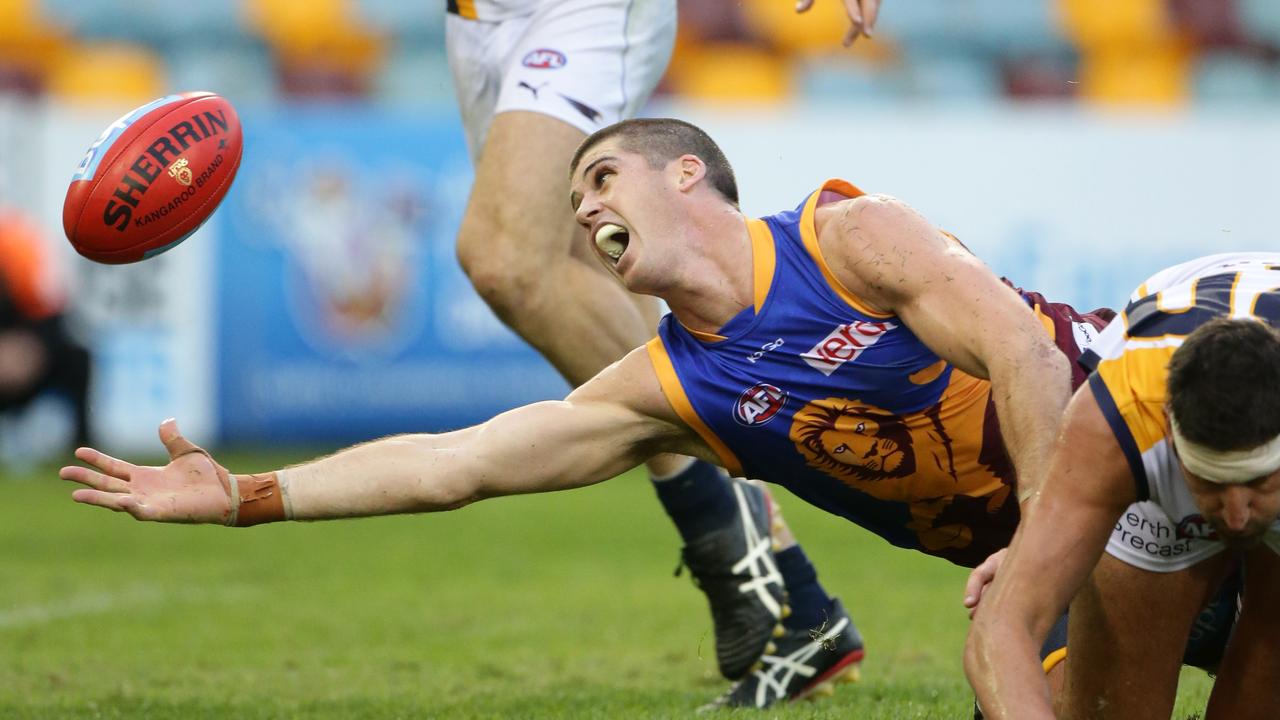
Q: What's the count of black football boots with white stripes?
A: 2